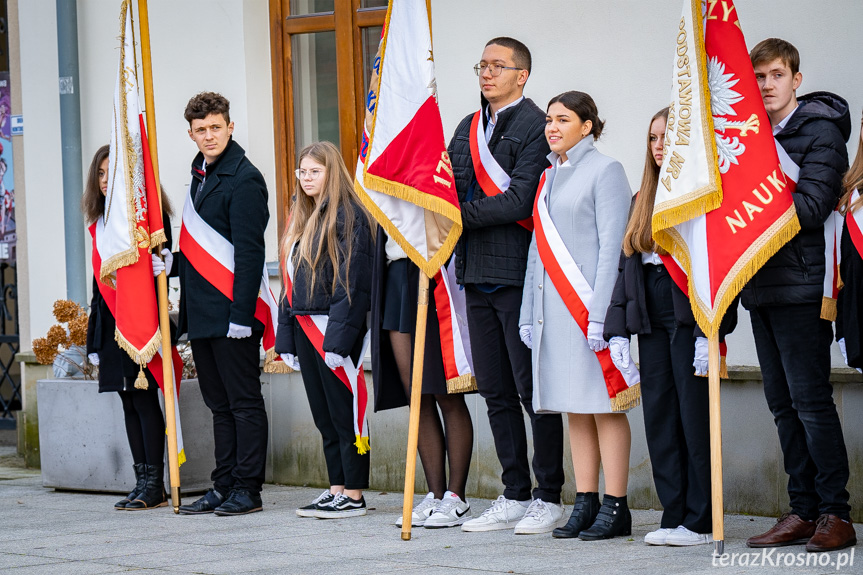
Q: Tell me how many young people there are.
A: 9